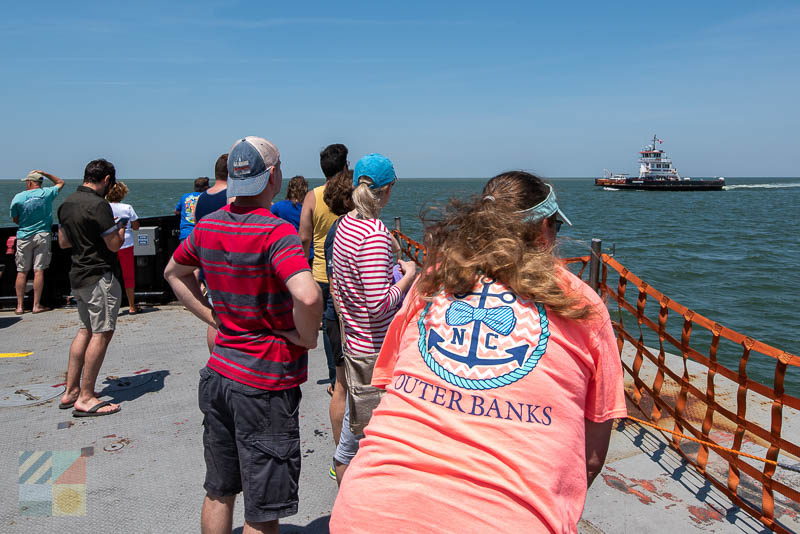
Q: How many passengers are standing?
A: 11